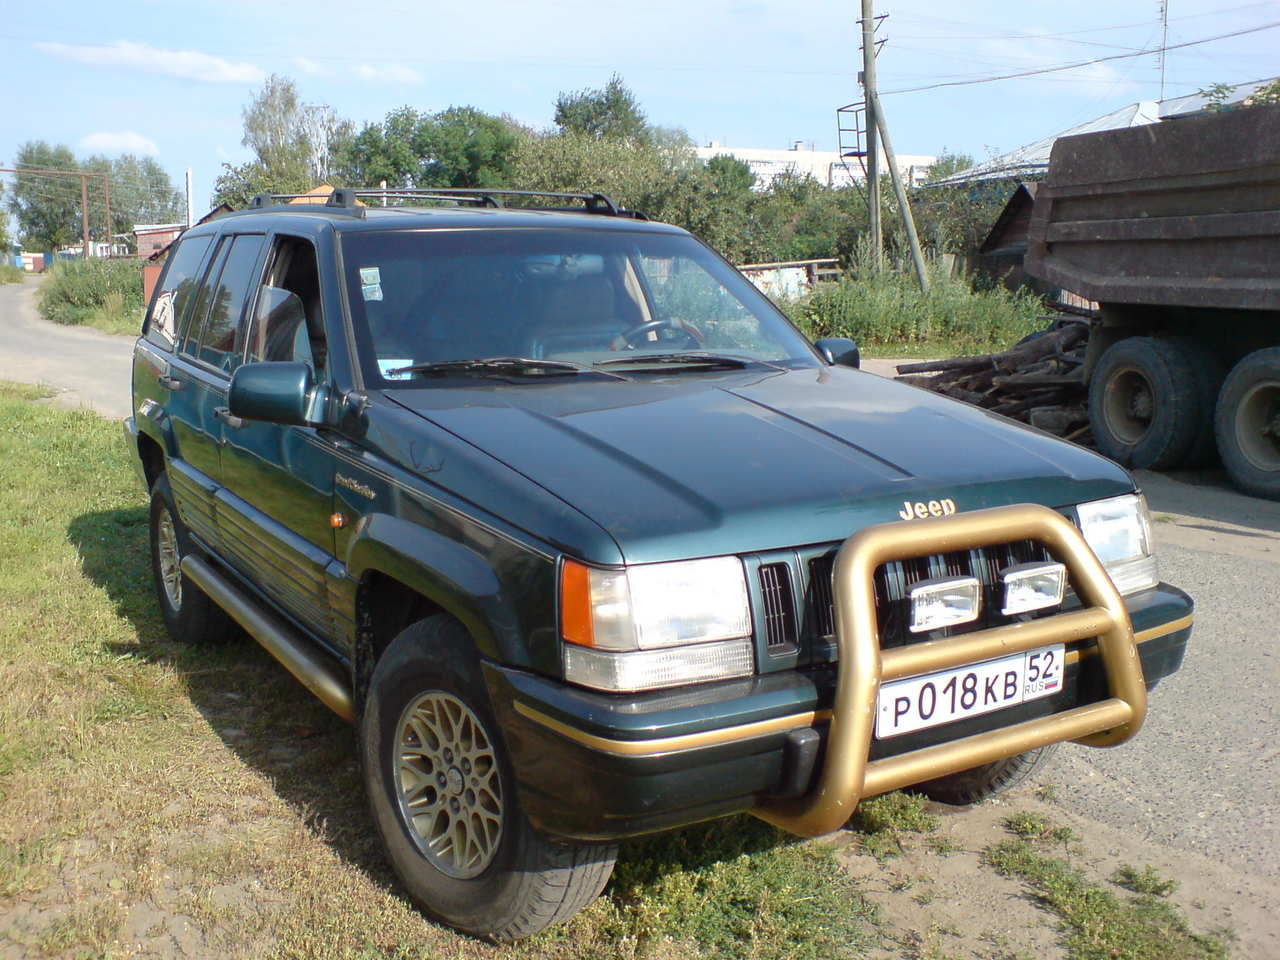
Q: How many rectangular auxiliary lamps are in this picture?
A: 2